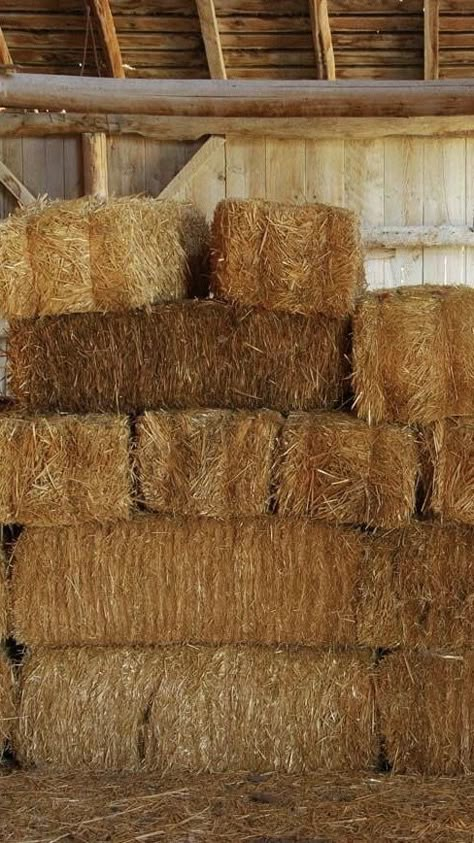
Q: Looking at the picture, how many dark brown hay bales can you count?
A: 1